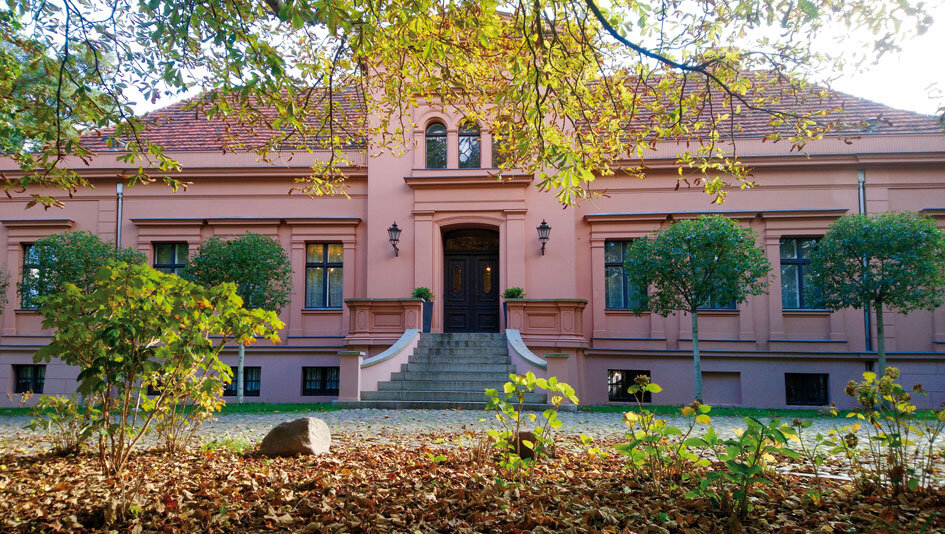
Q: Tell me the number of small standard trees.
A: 4